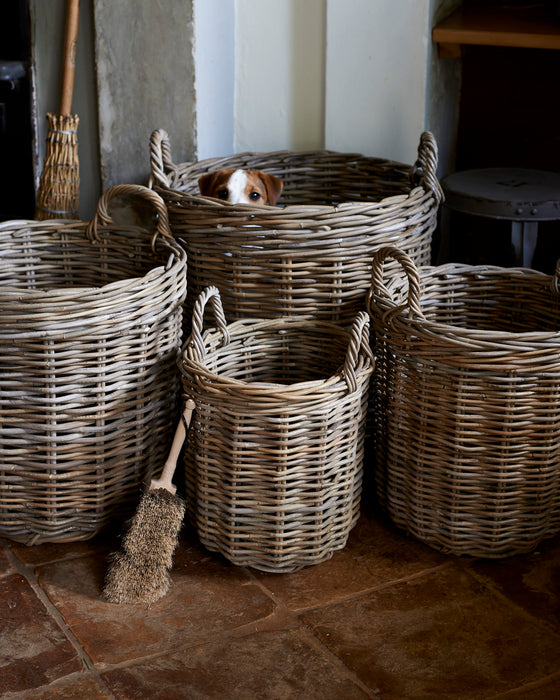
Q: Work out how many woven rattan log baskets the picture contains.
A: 4